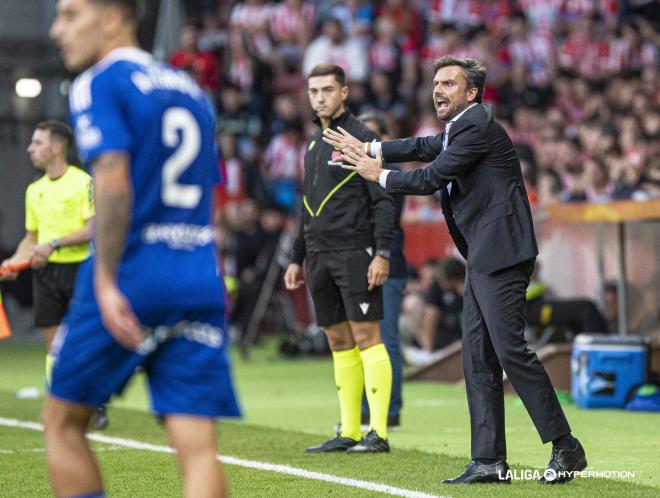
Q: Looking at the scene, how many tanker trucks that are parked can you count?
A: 0